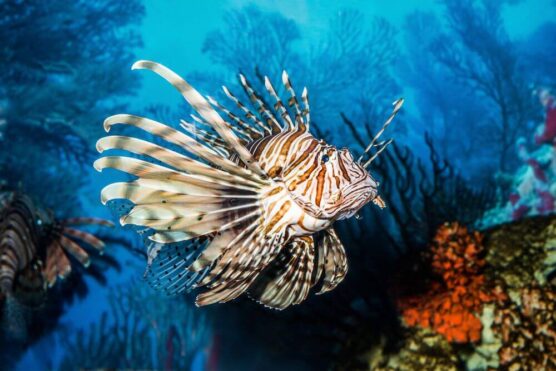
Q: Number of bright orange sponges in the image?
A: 1